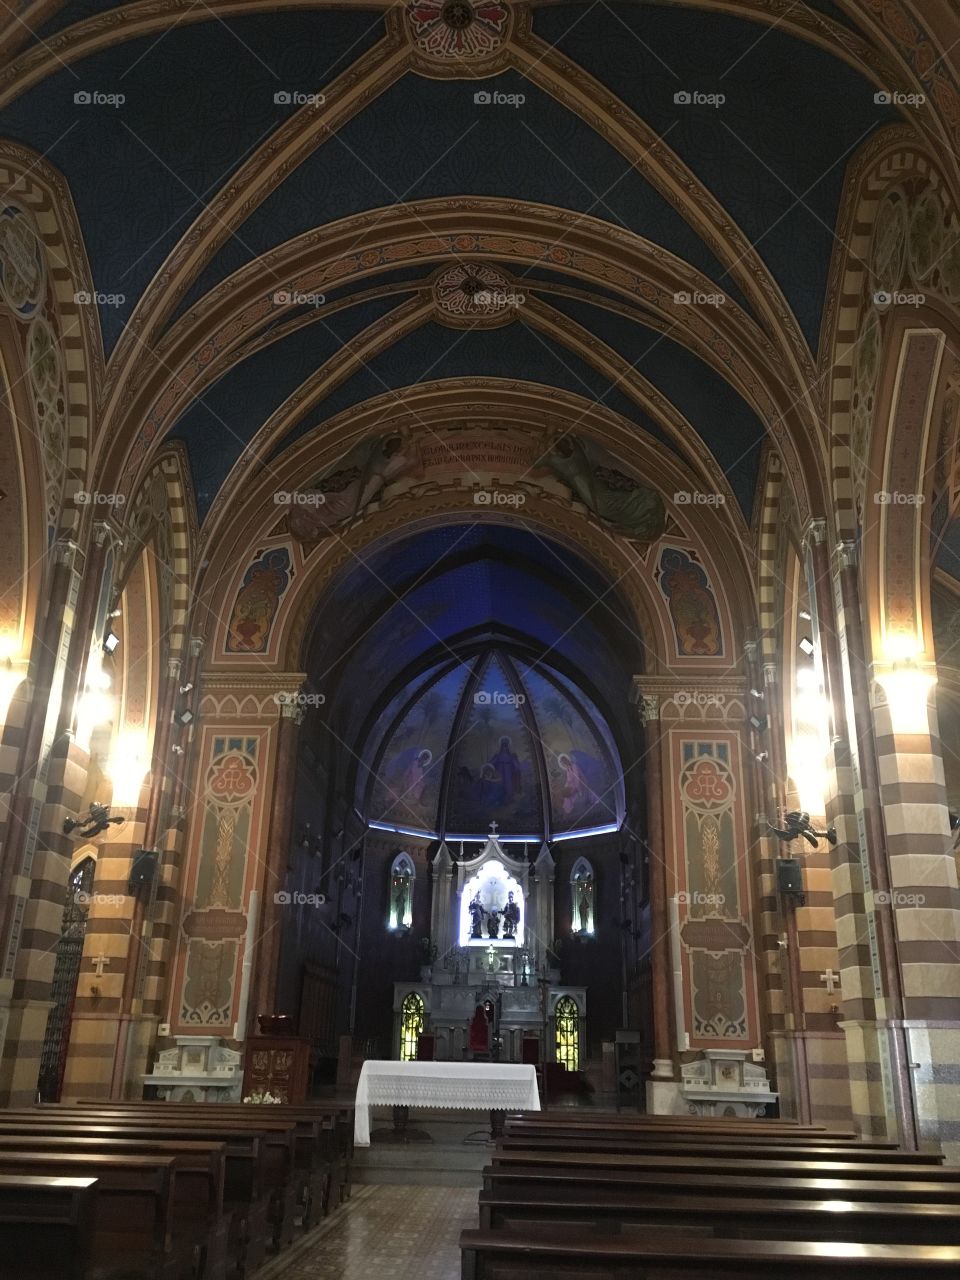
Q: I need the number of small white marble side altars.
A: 2